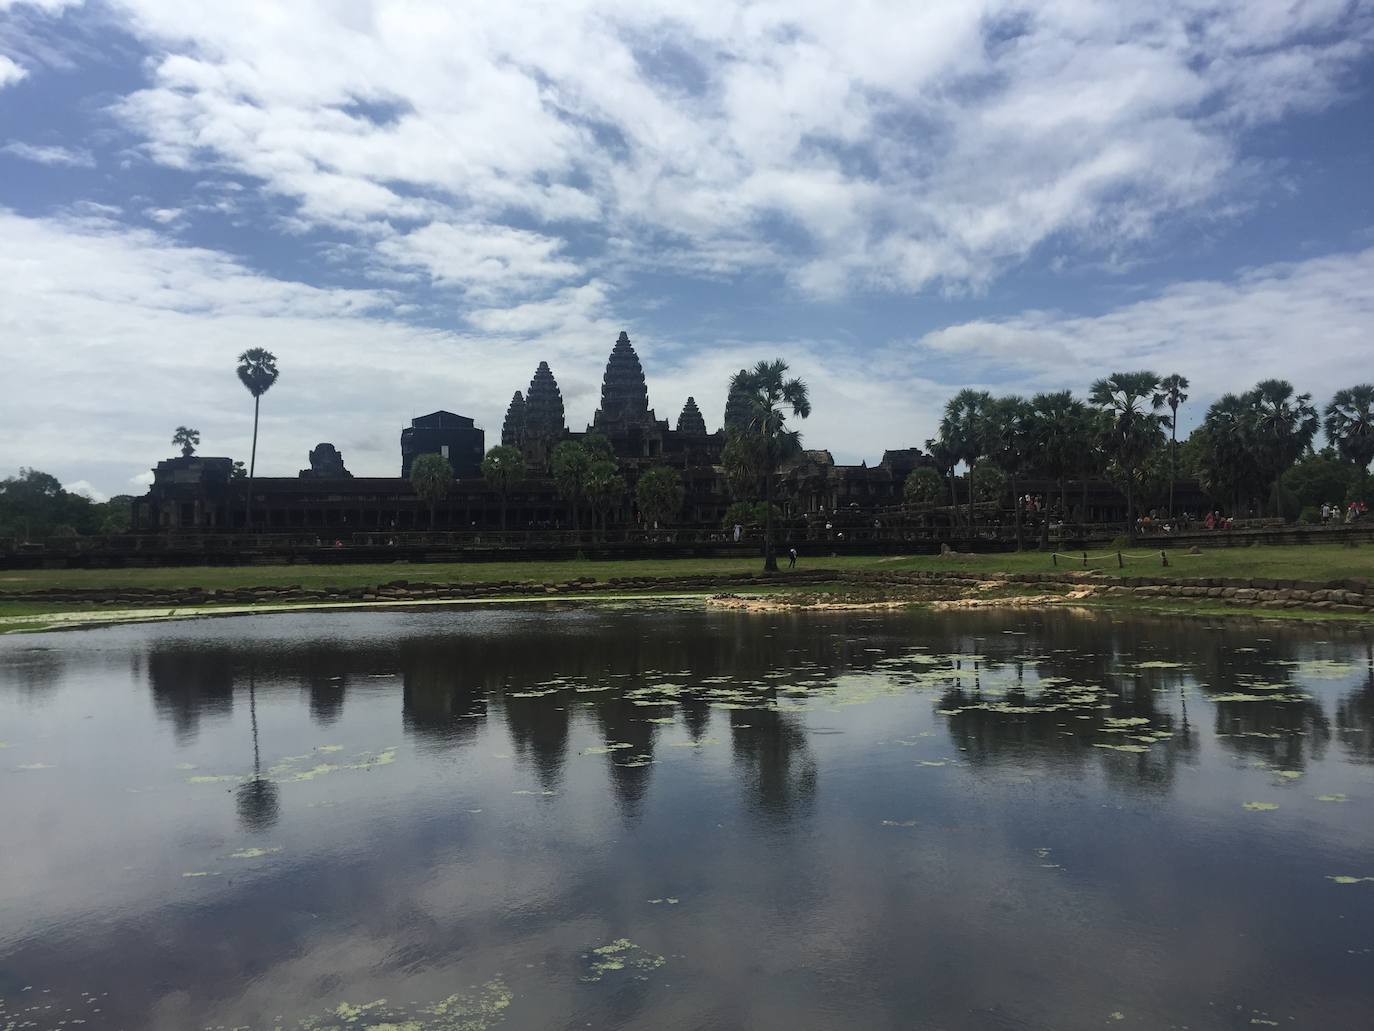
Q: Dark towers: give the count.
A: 5